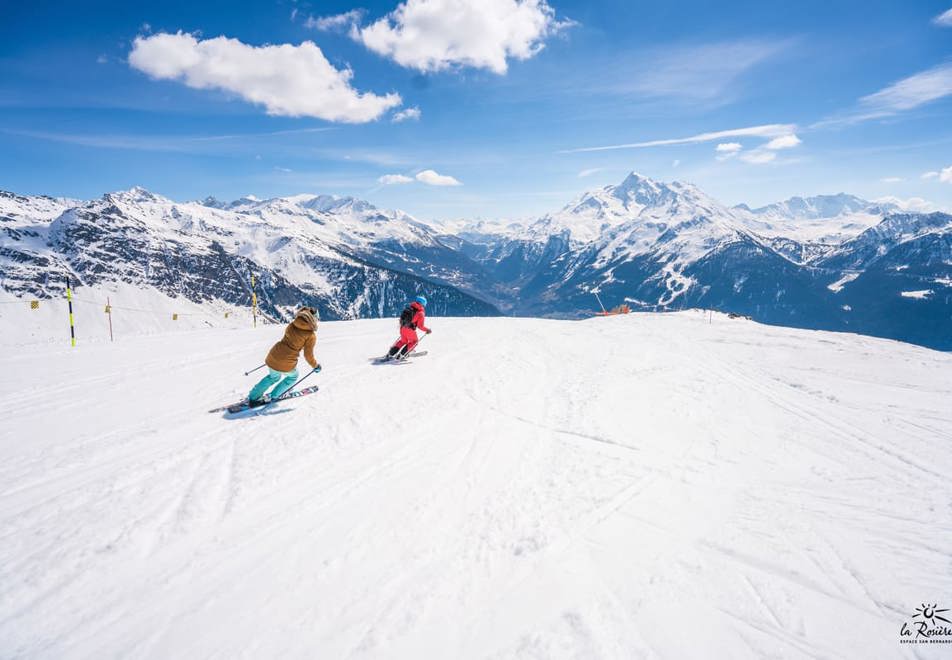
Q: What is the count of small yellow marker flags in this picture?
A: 4